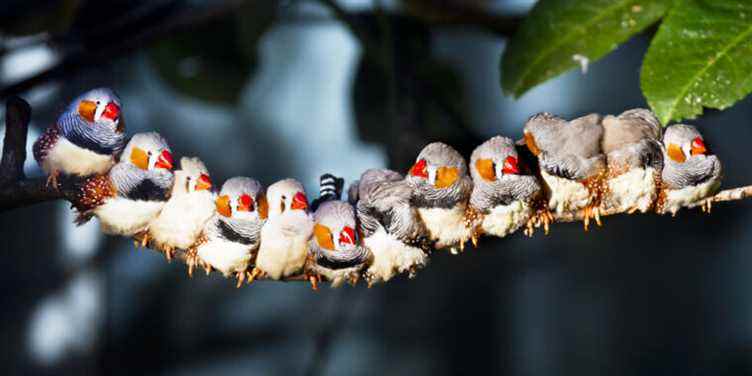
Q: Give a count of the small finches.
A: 12